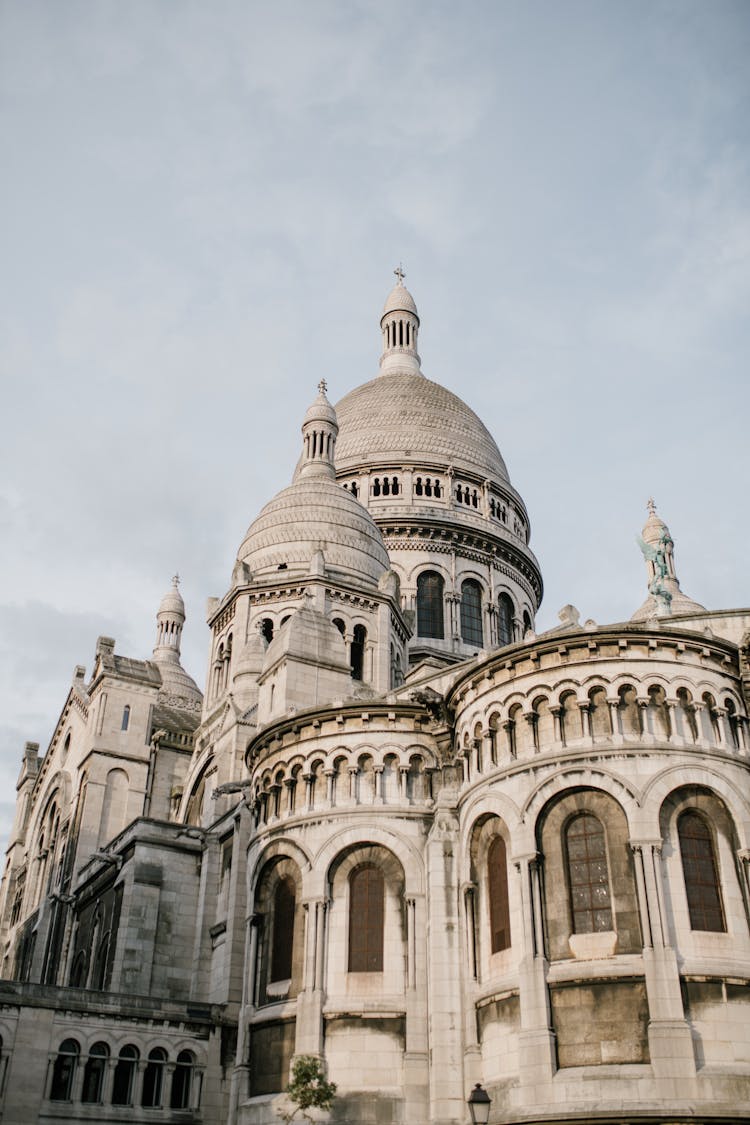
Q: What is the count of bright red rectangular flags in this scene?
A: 0